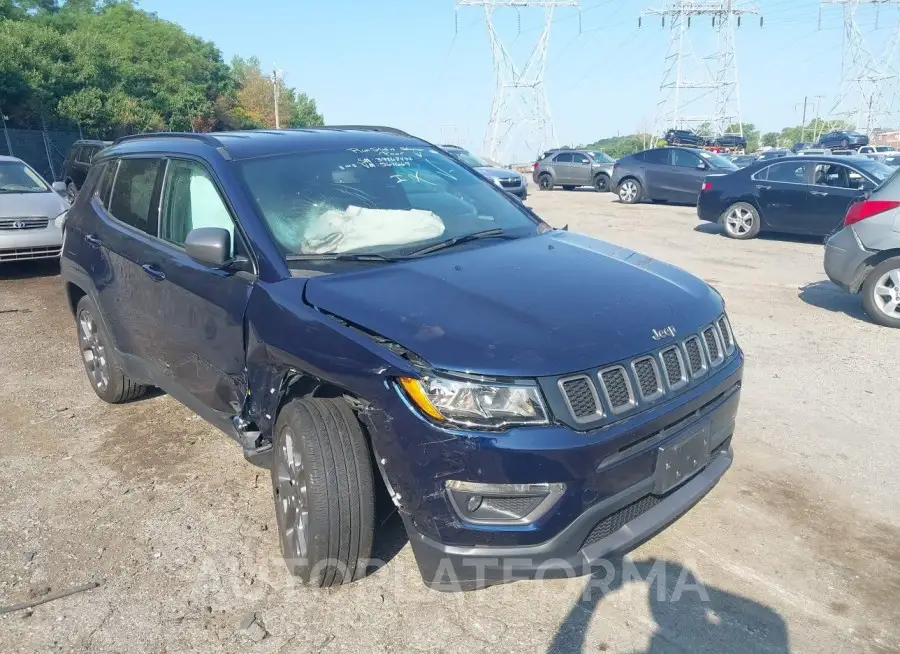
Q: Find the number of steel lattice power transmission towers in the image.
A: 3